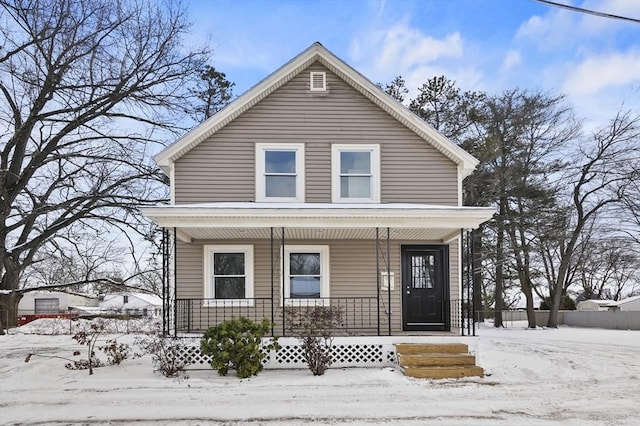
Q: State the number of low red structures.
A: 1